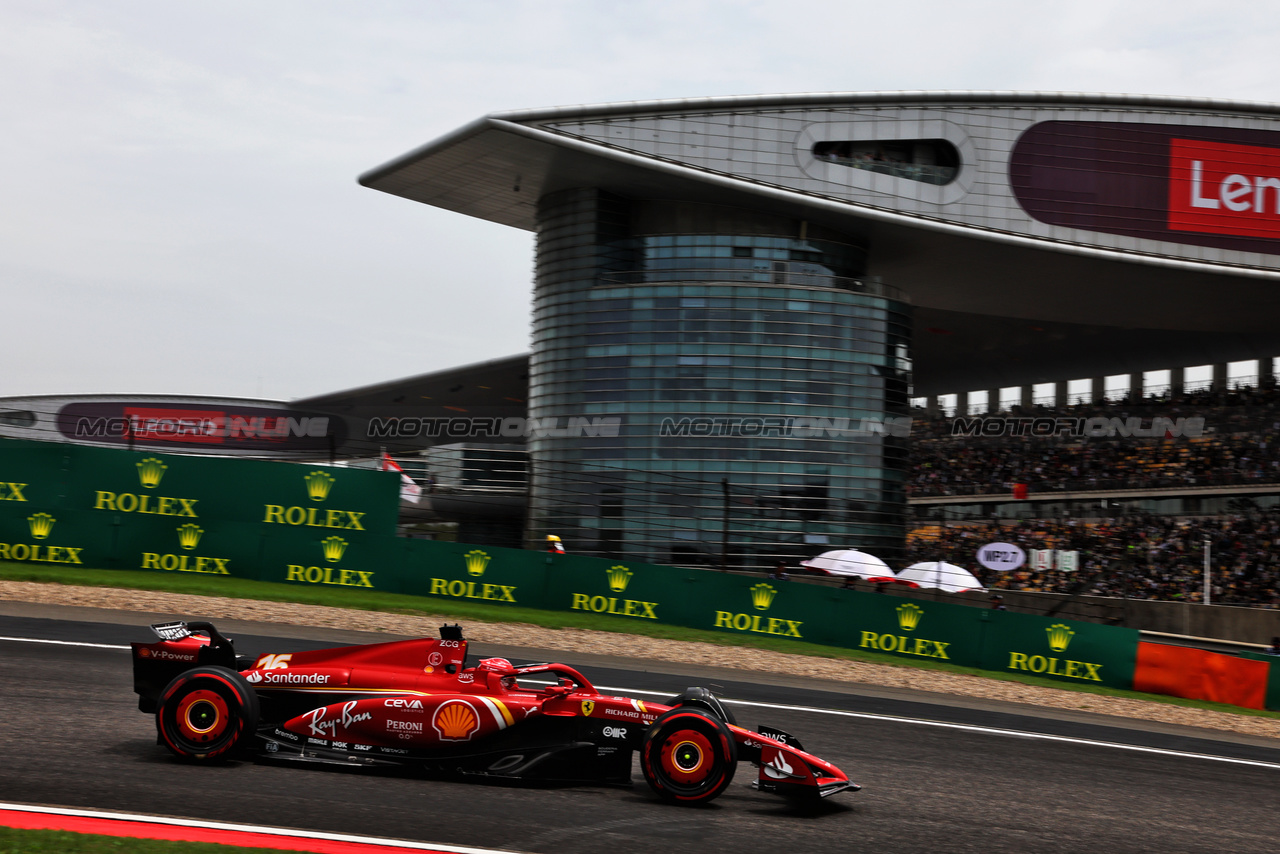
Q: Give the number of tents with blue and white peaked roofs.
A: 0